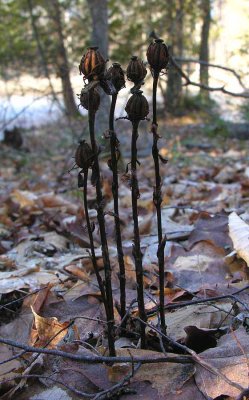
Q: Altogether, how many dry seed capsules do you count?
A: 7